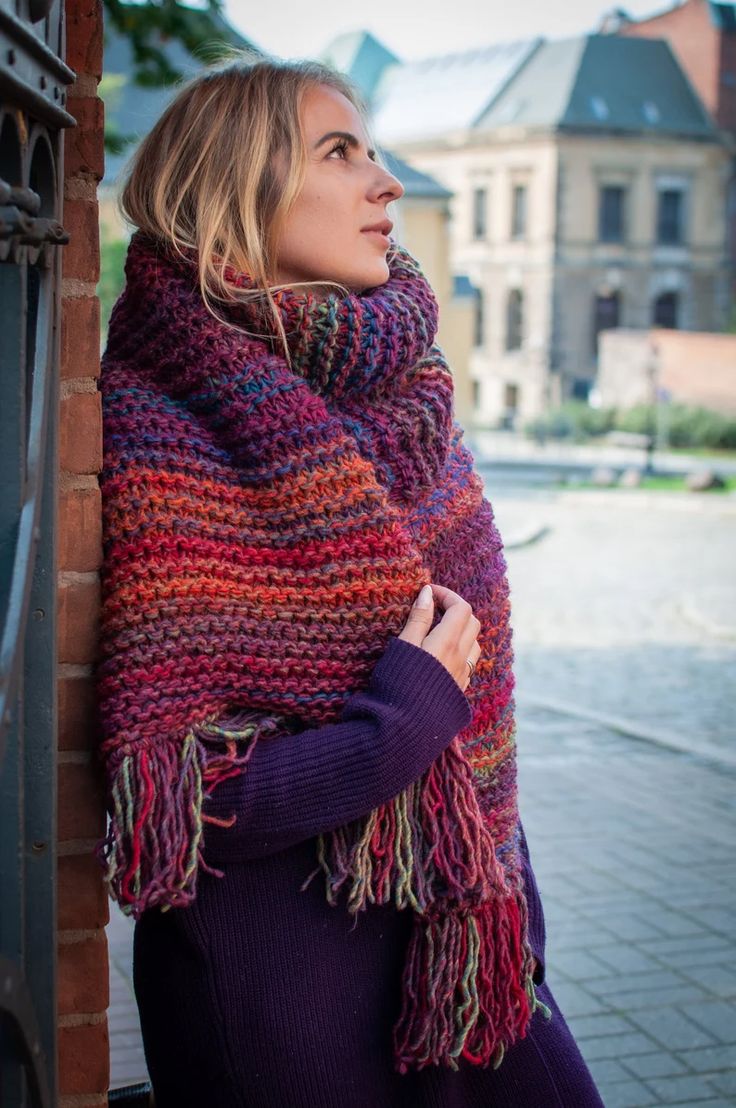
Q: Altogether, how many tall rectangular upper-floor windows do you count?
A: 4